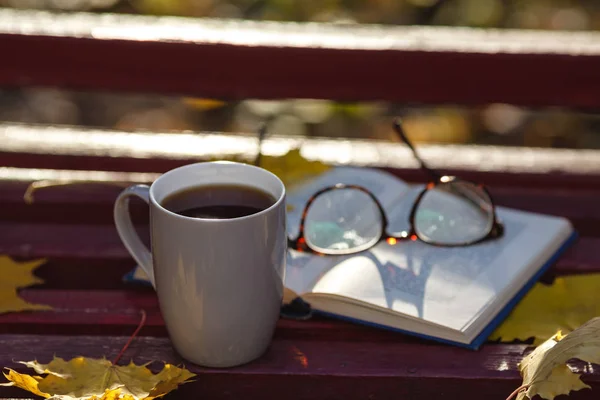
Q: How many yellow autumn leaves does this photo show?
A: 5